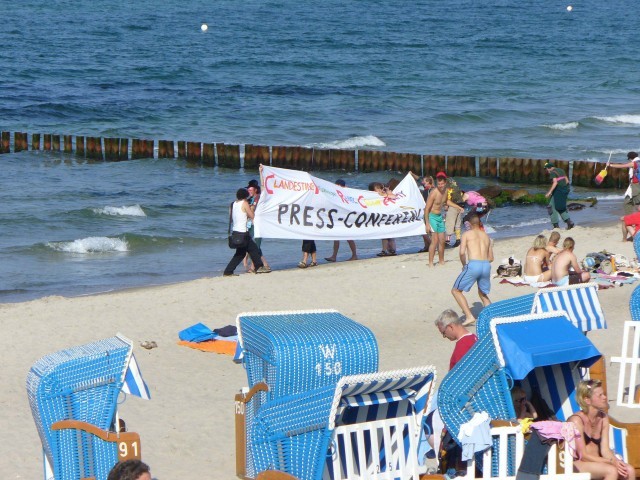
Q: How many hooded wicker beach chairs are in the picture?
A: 6